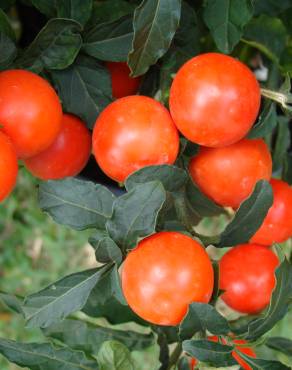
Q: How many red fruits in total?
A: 11